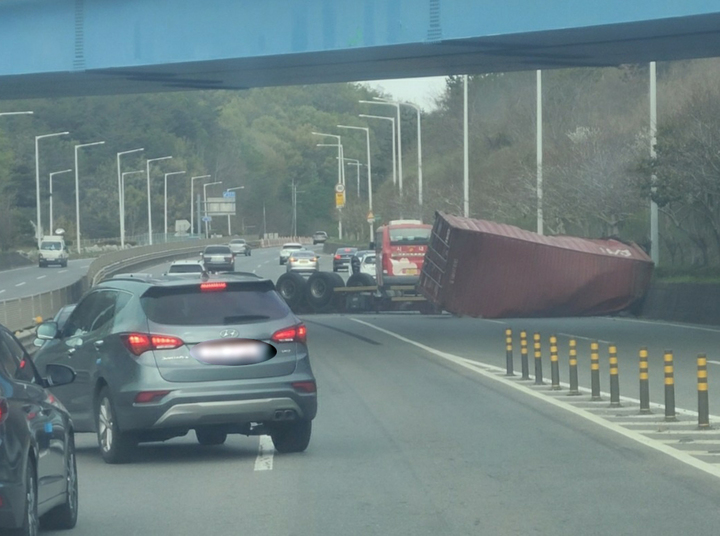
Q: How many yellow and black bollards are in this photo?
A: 10